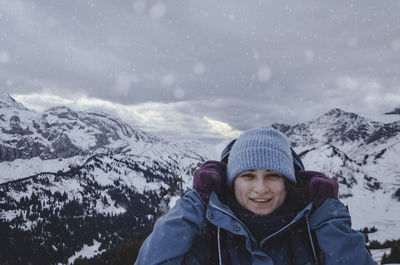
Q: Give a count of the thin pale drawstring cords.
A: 2